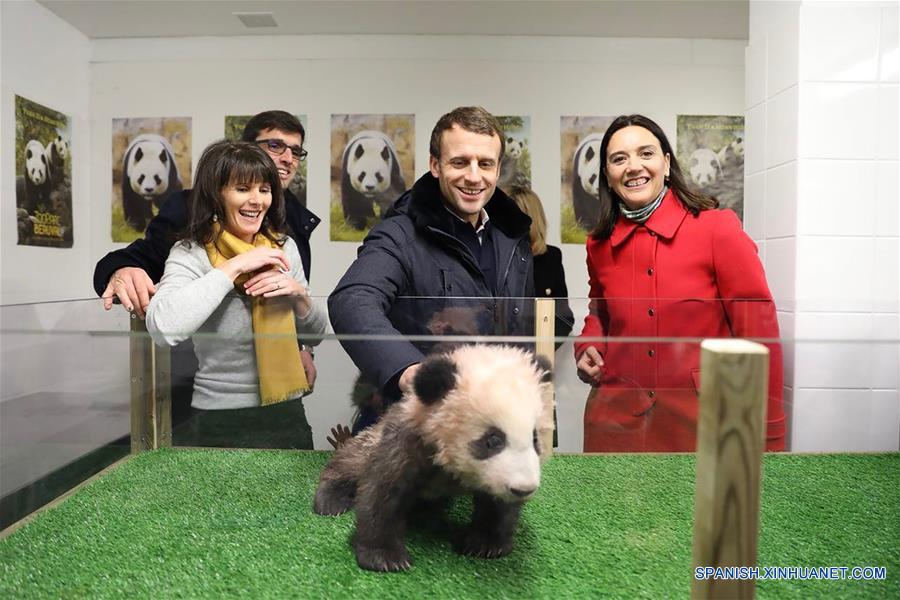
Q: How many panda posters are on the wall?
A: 7